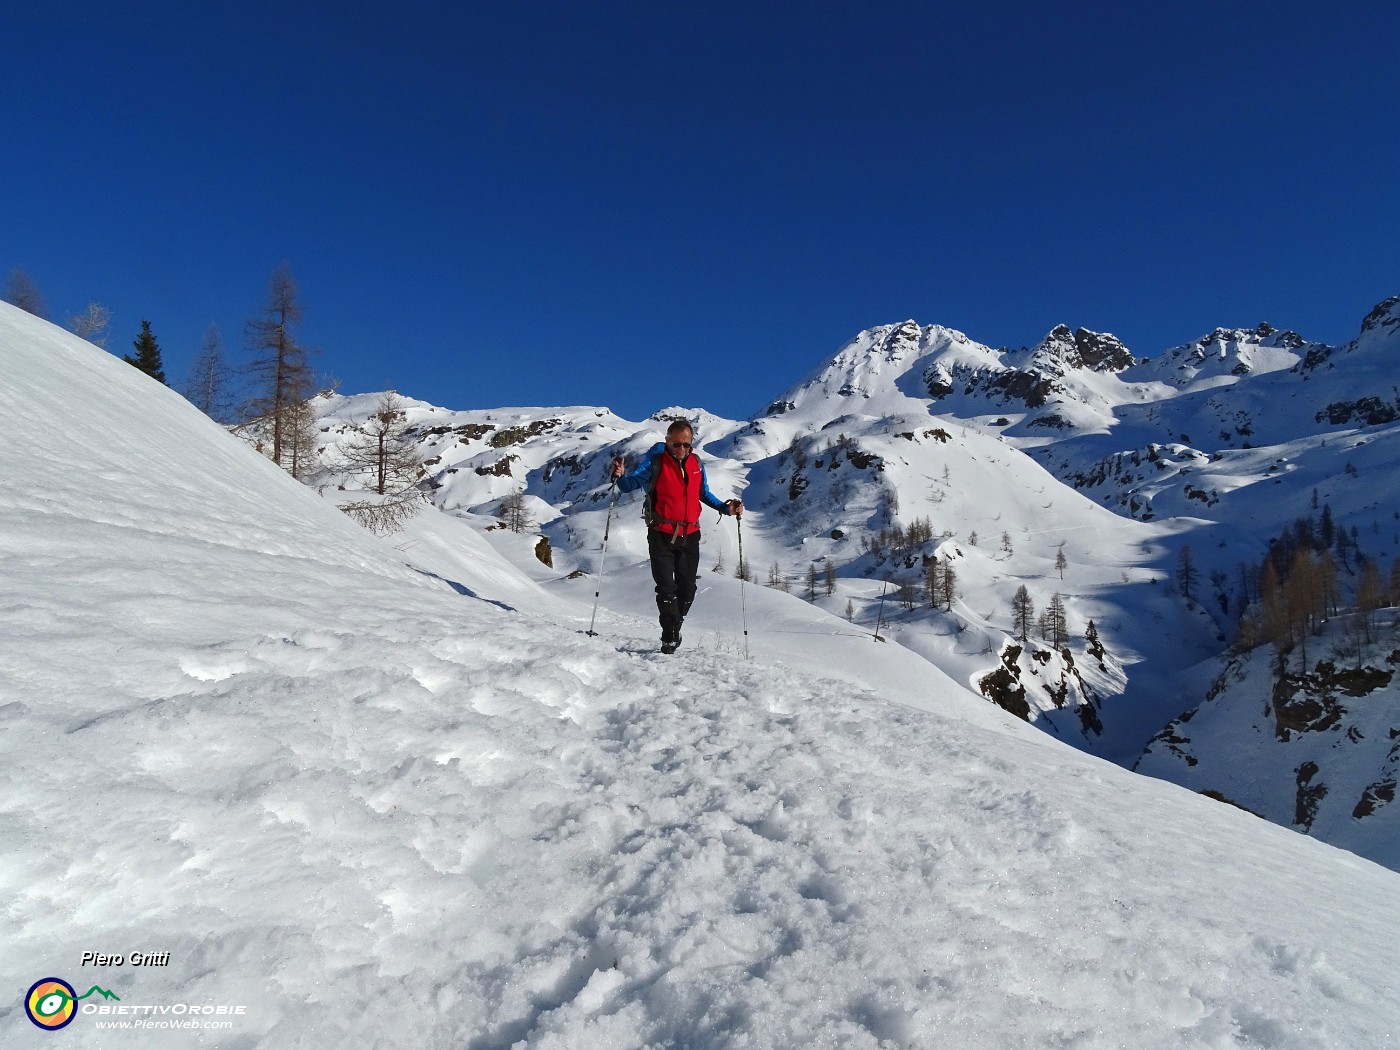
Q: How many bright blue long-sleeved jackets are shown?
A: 1